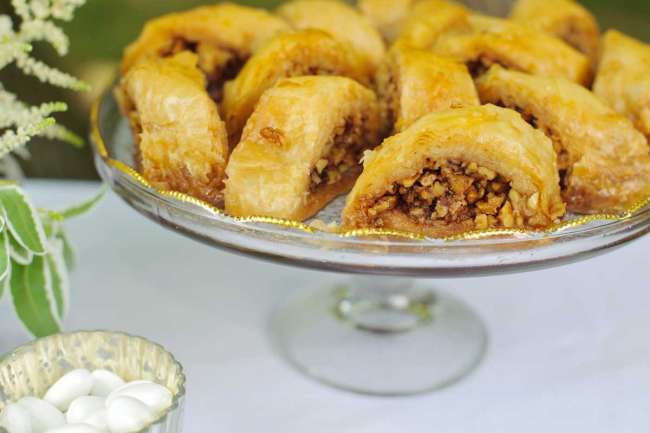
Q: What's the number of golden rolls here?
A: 13